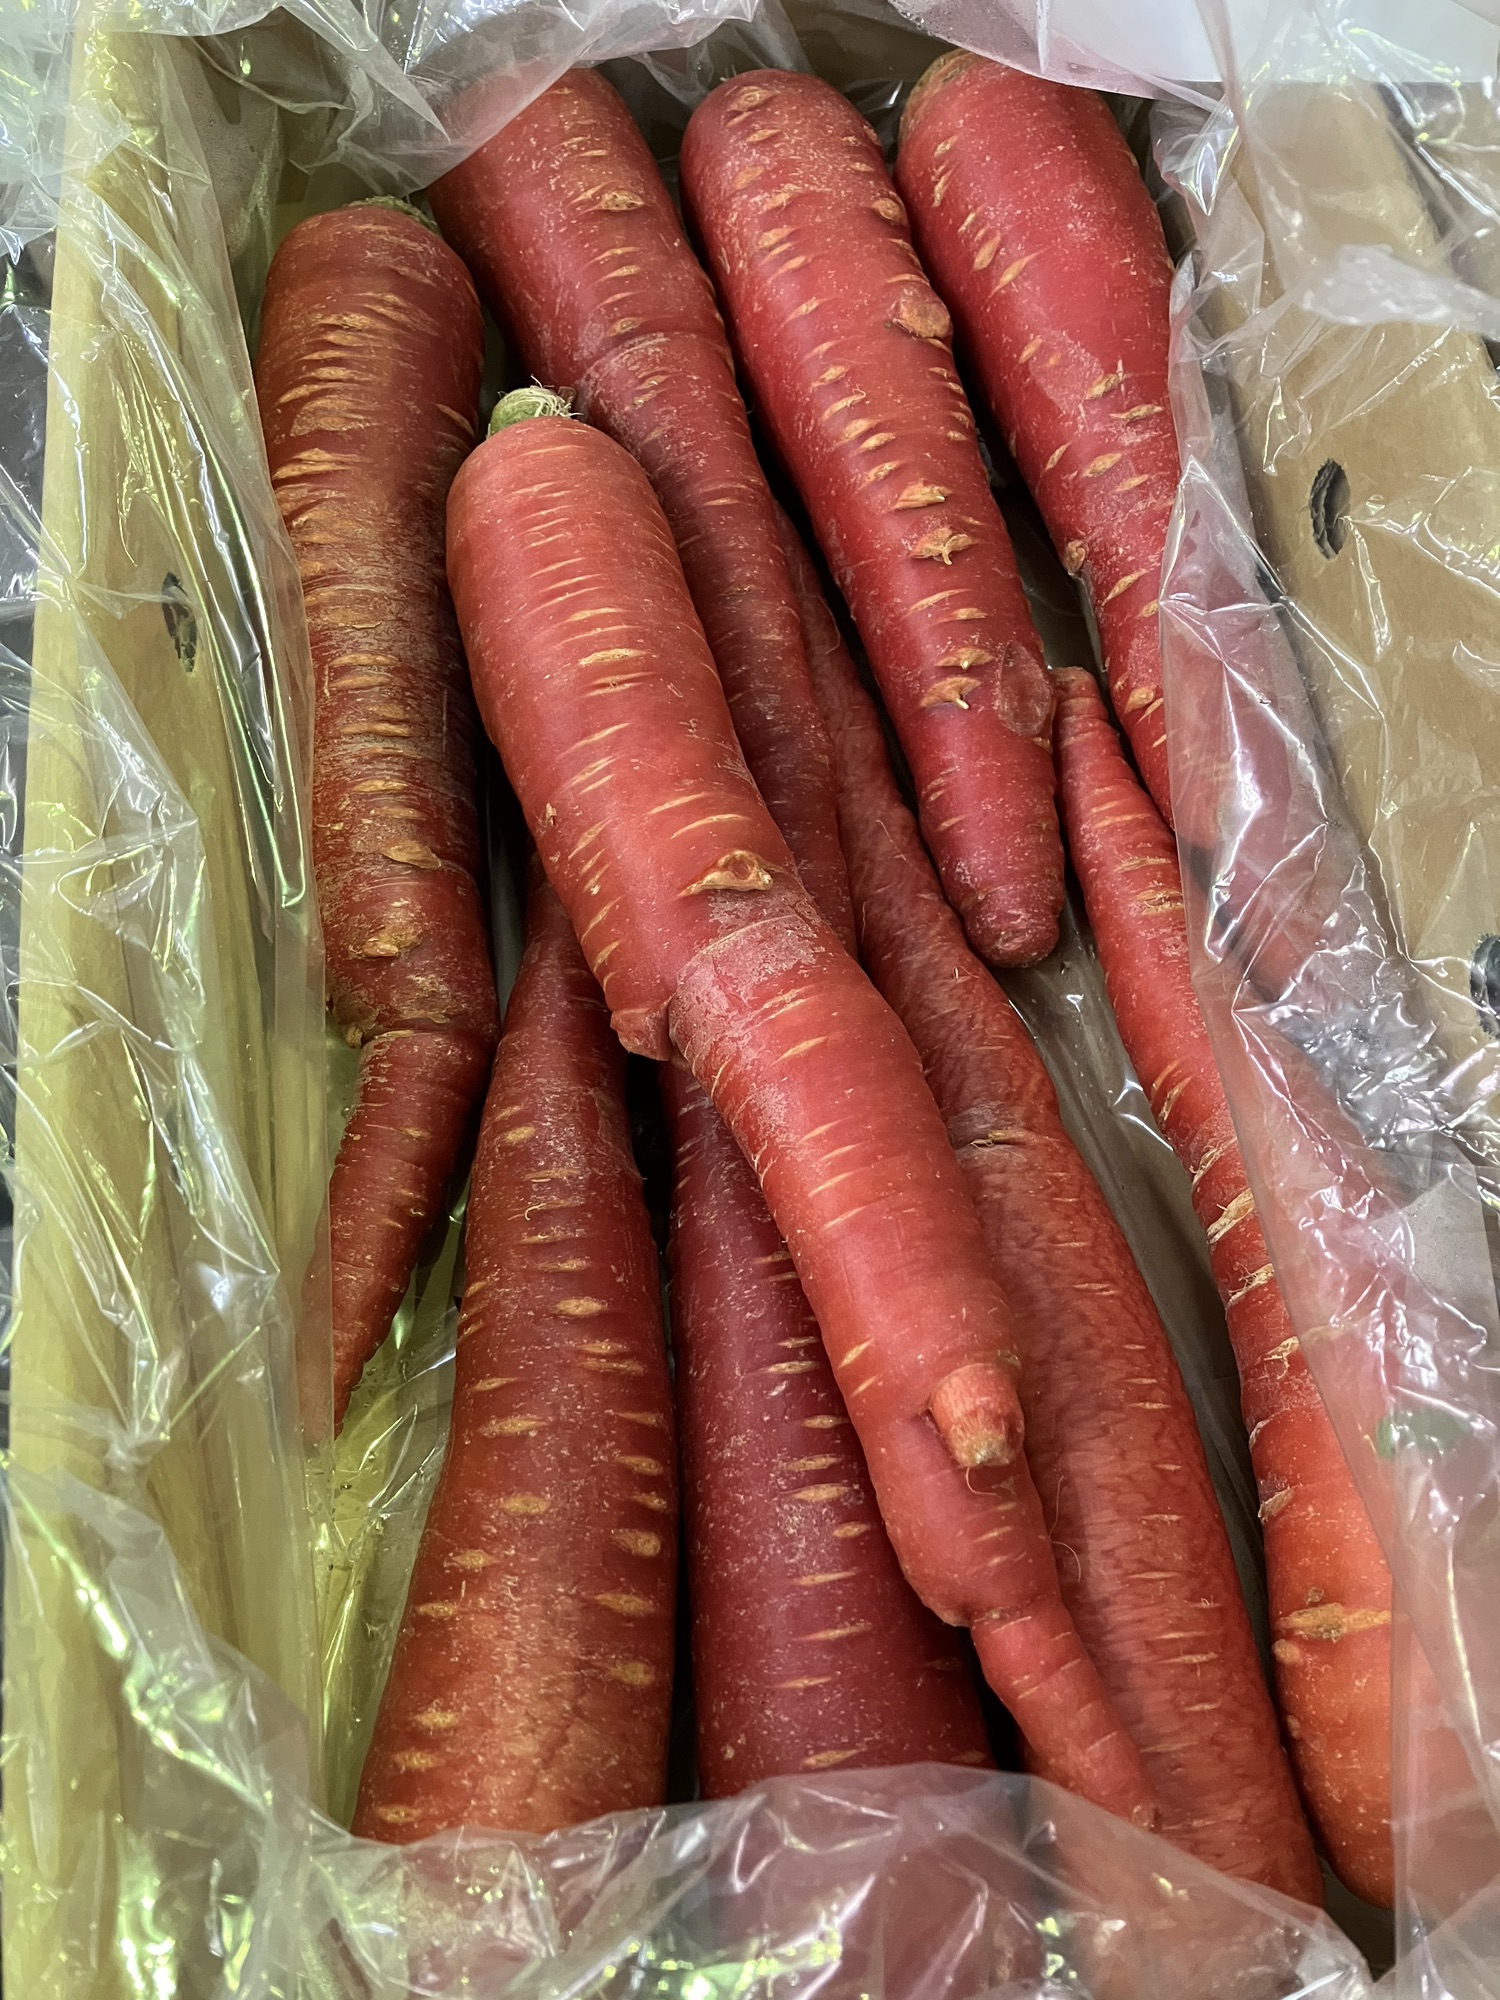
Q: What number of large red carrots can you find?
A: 9